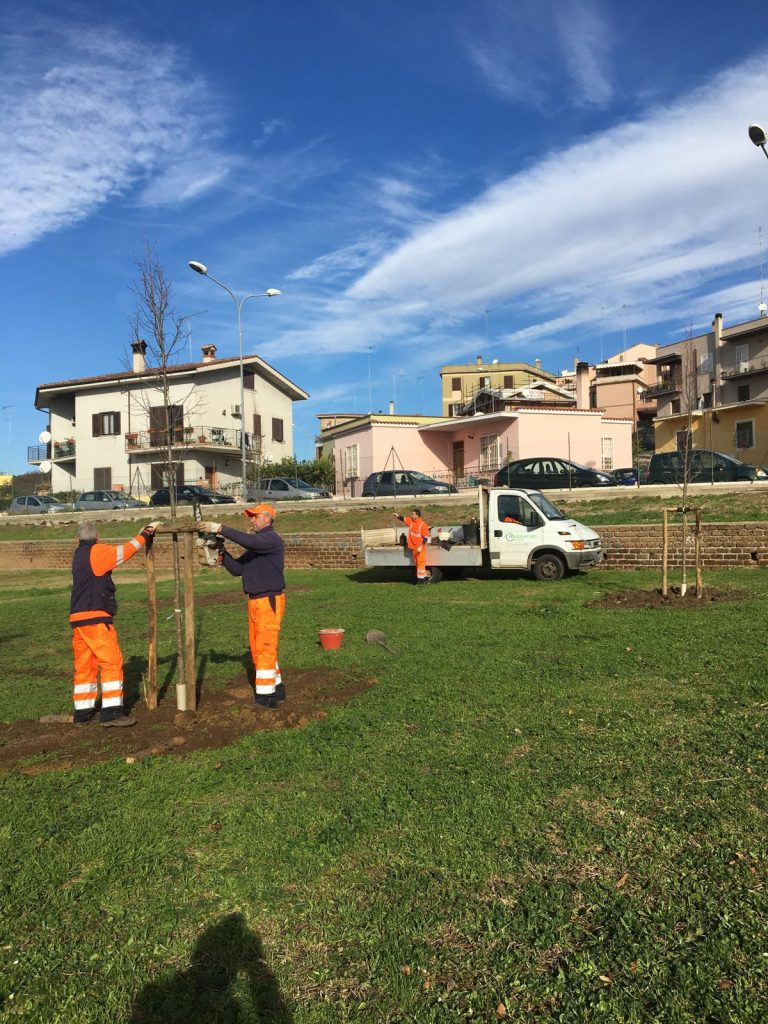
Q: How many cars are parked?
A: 8